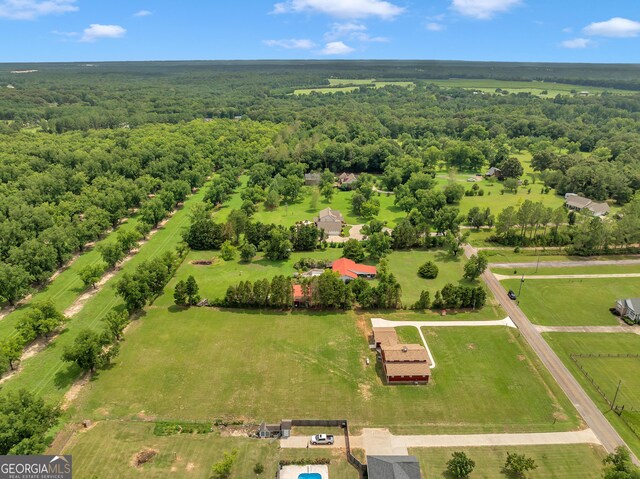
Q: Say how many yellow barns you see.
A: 0